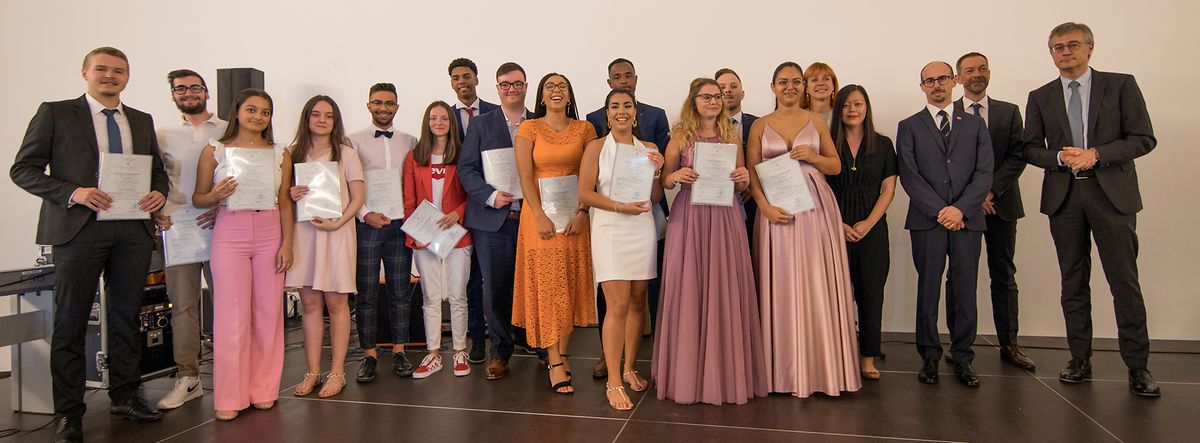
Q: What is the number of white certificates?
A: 11